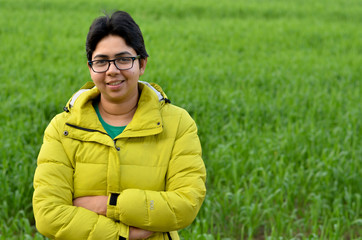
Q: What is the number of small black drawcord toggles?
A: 2